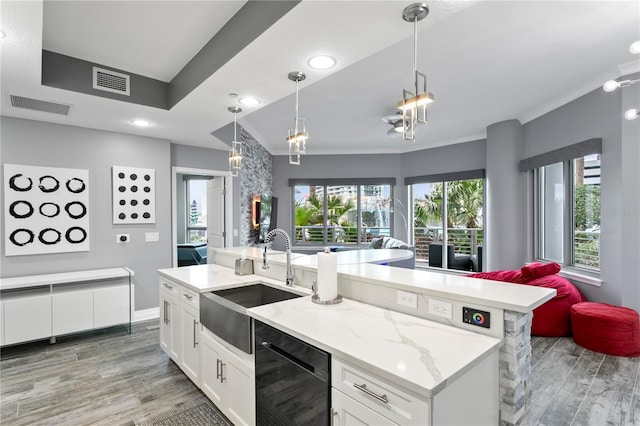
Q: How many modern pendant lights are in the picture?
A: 3